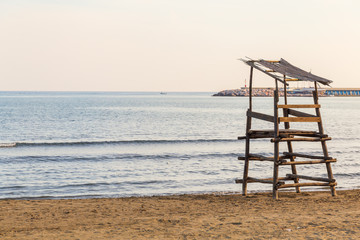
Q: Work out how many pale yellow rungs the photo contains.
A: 2